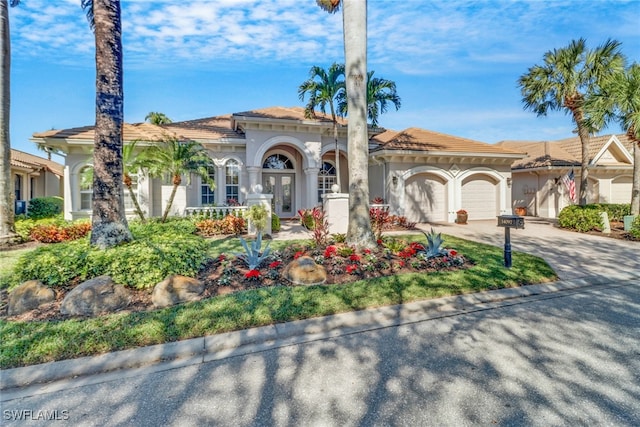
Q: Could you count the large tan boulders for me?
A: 4